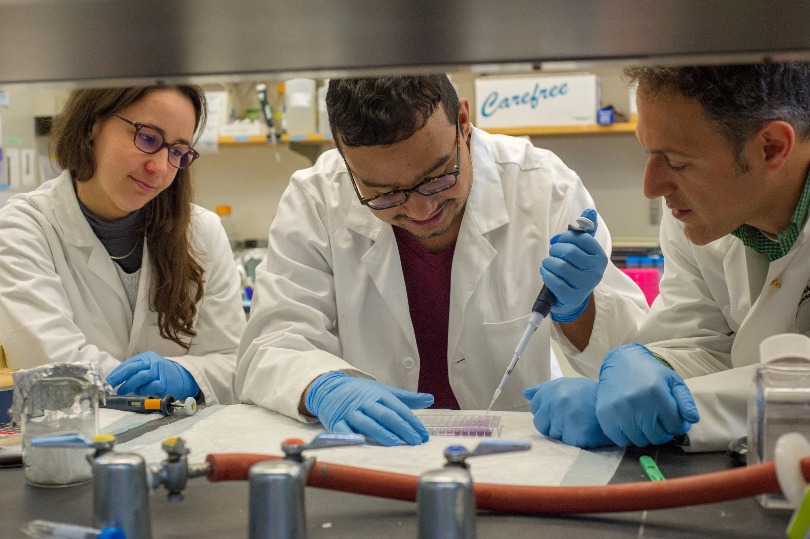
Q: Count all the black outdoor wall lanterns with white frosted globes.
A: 0